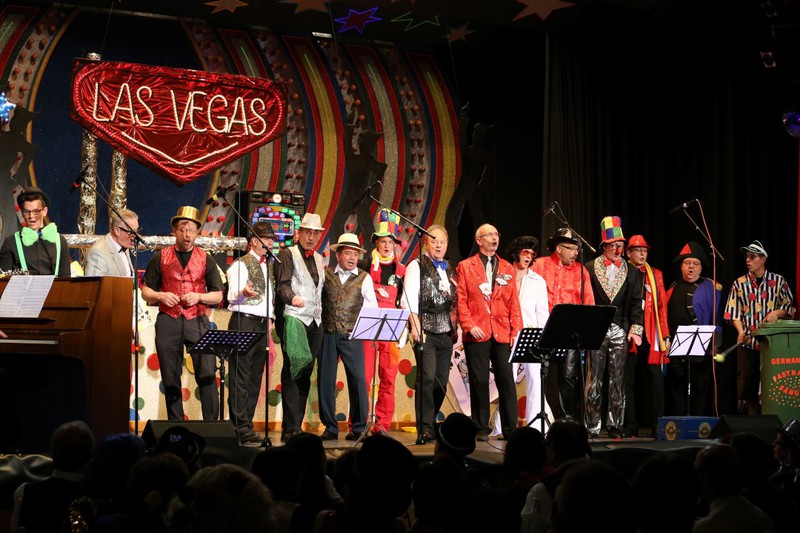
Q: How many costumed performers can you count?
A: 15